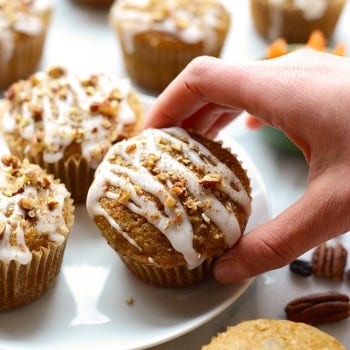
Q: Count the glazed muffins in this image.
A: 6